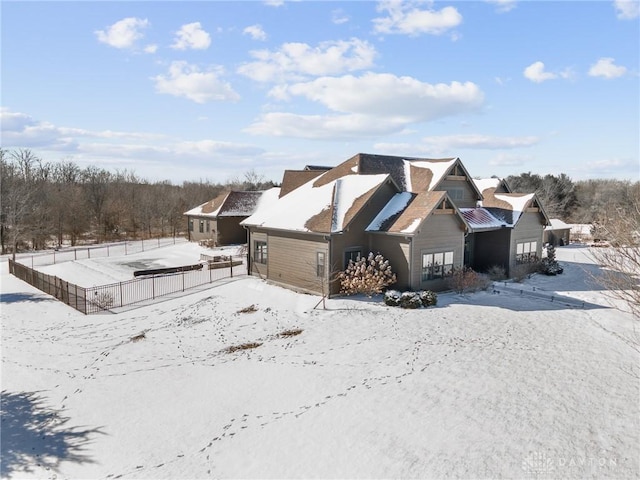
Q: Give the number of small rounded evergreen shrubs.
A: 3